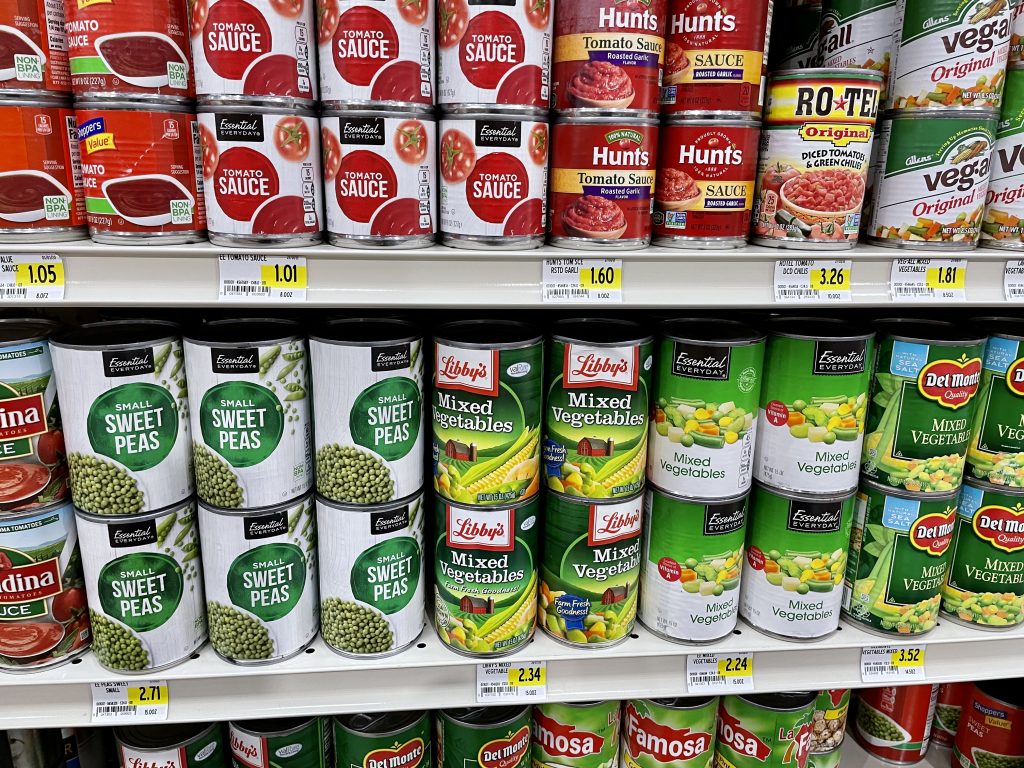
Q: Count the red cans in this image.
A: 11